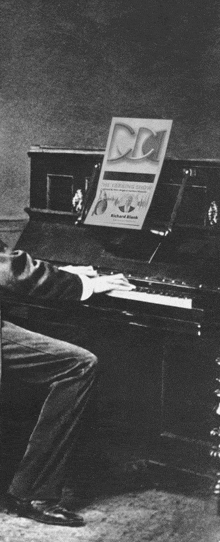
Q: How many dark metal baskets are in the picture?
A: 0